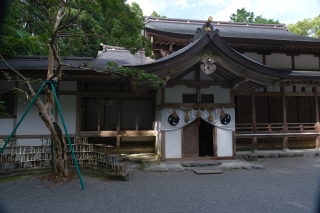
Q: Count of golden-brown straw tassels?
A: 5